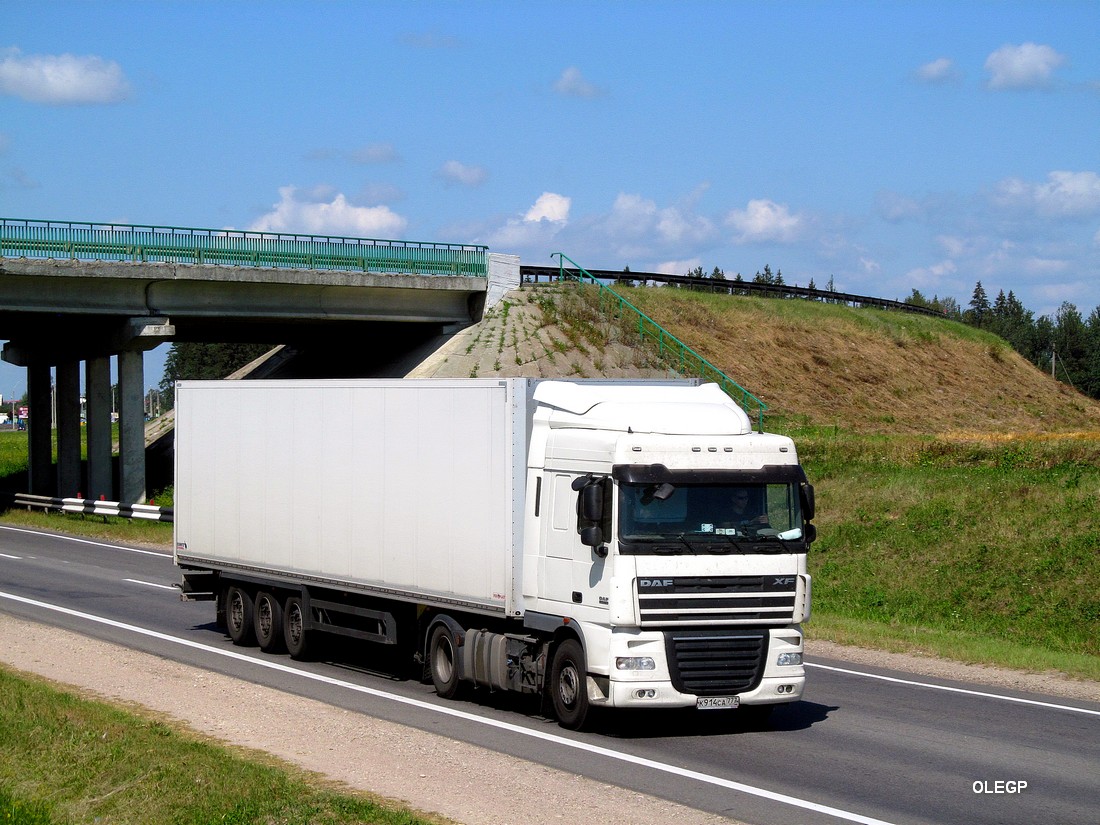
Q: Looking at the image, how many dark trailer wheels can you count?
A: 3